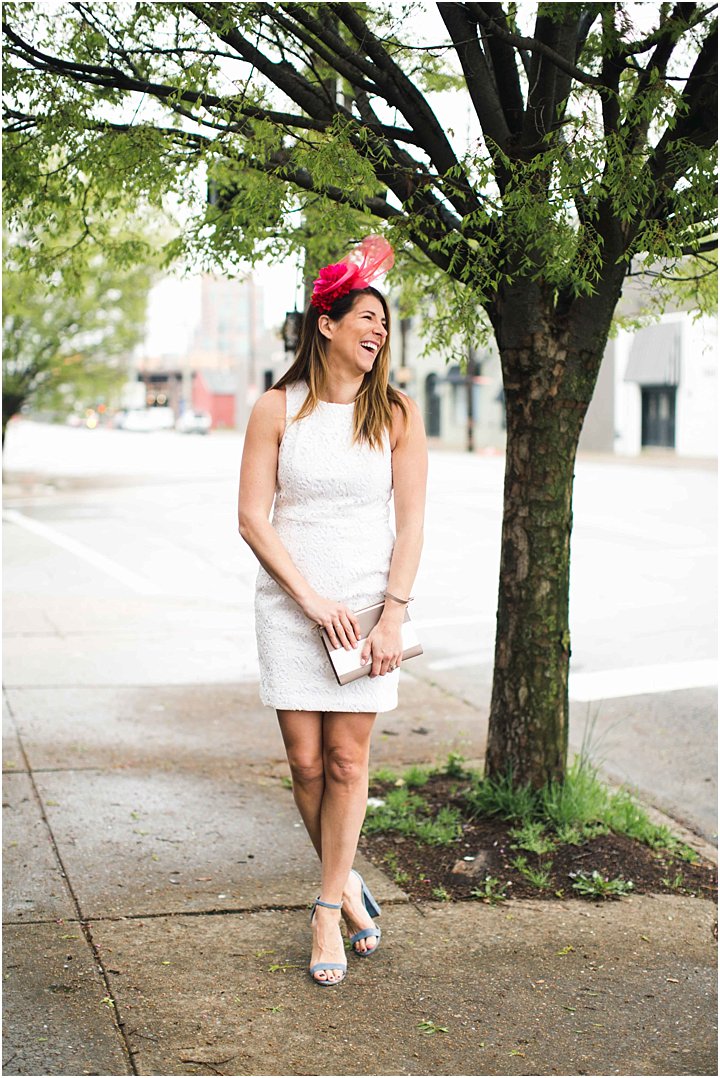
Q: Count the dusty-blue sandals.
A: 2